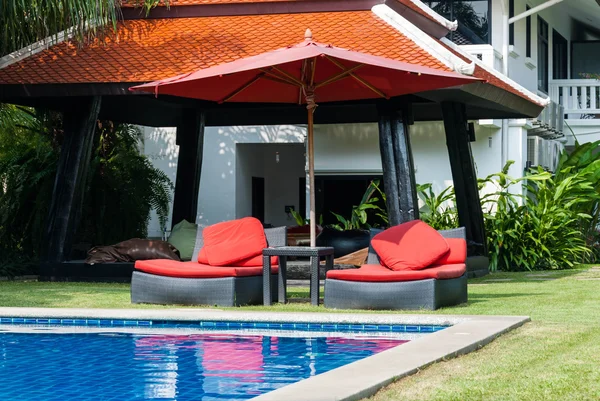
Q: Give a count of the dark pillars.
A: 4